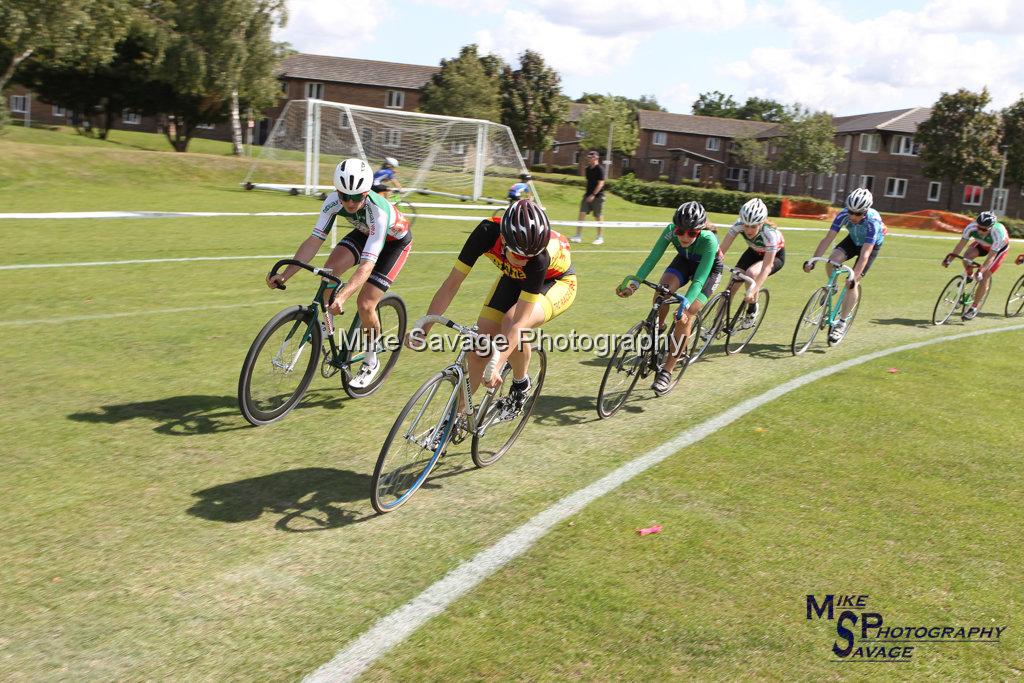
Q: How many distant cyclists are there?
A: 2